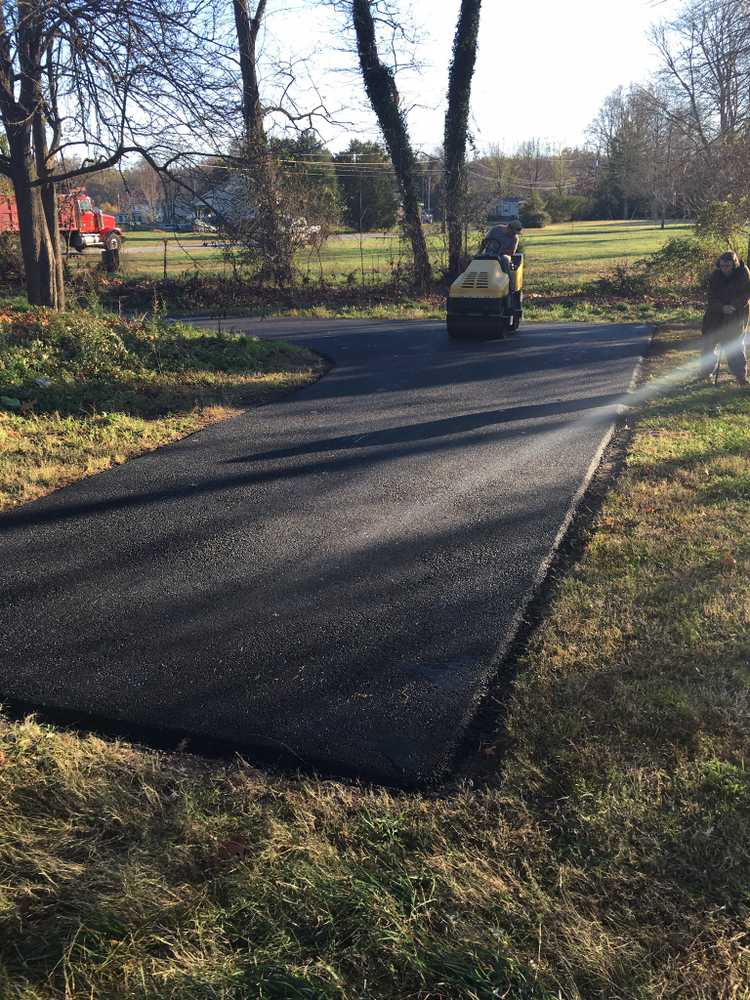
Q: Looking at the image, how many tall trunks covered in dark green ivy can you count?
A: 2